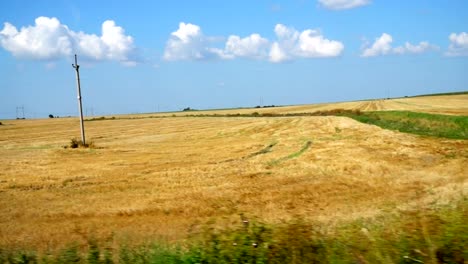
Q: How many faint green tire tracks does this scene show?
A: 2